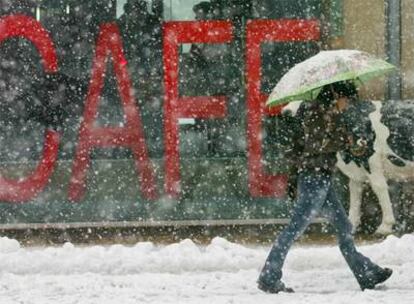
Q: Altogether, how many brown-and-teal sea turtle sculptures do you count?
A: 0